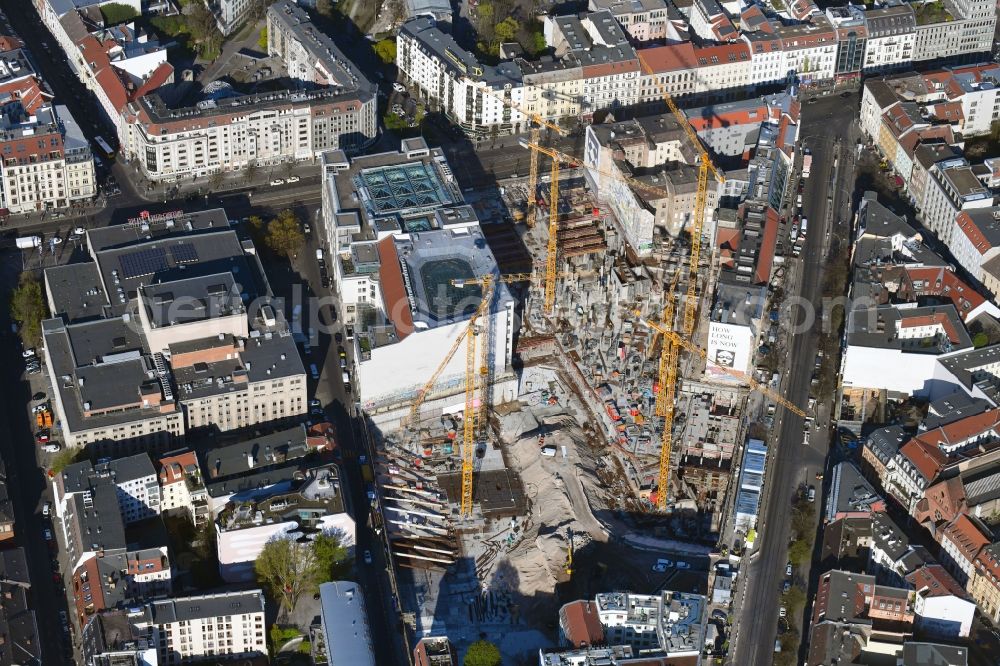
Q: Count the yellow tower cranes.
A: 7